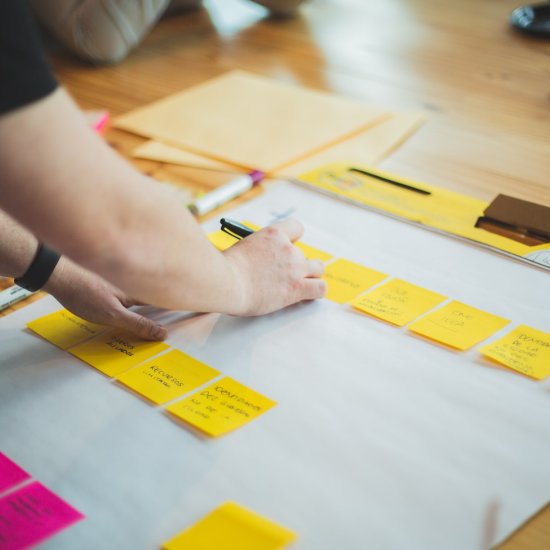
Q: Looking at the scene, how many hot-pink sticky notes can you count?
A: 2